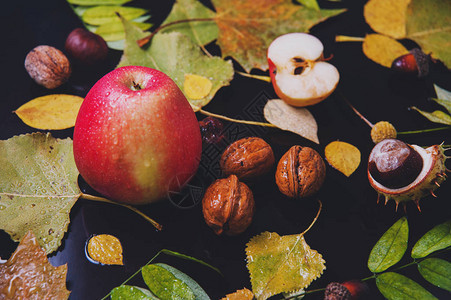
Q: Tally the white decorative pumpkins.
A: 0